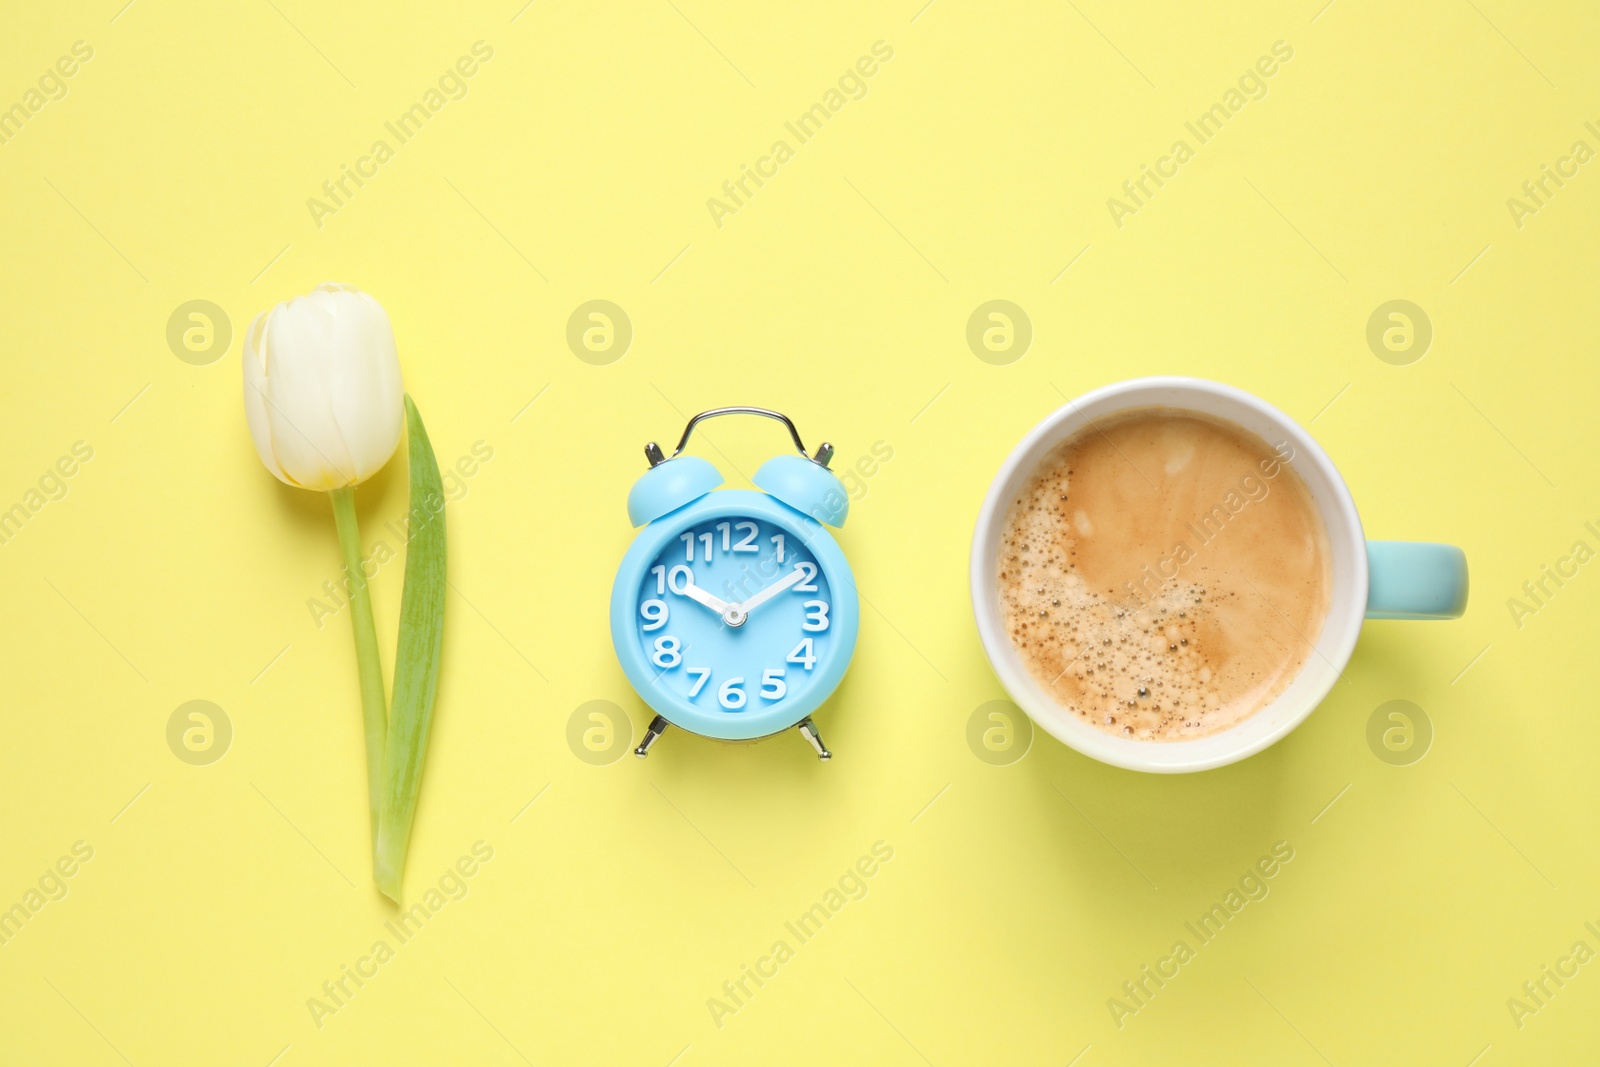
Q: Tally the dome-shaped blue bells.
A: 2